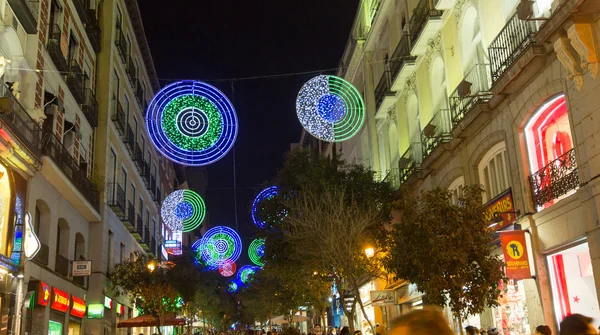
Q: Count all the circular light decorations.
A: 10